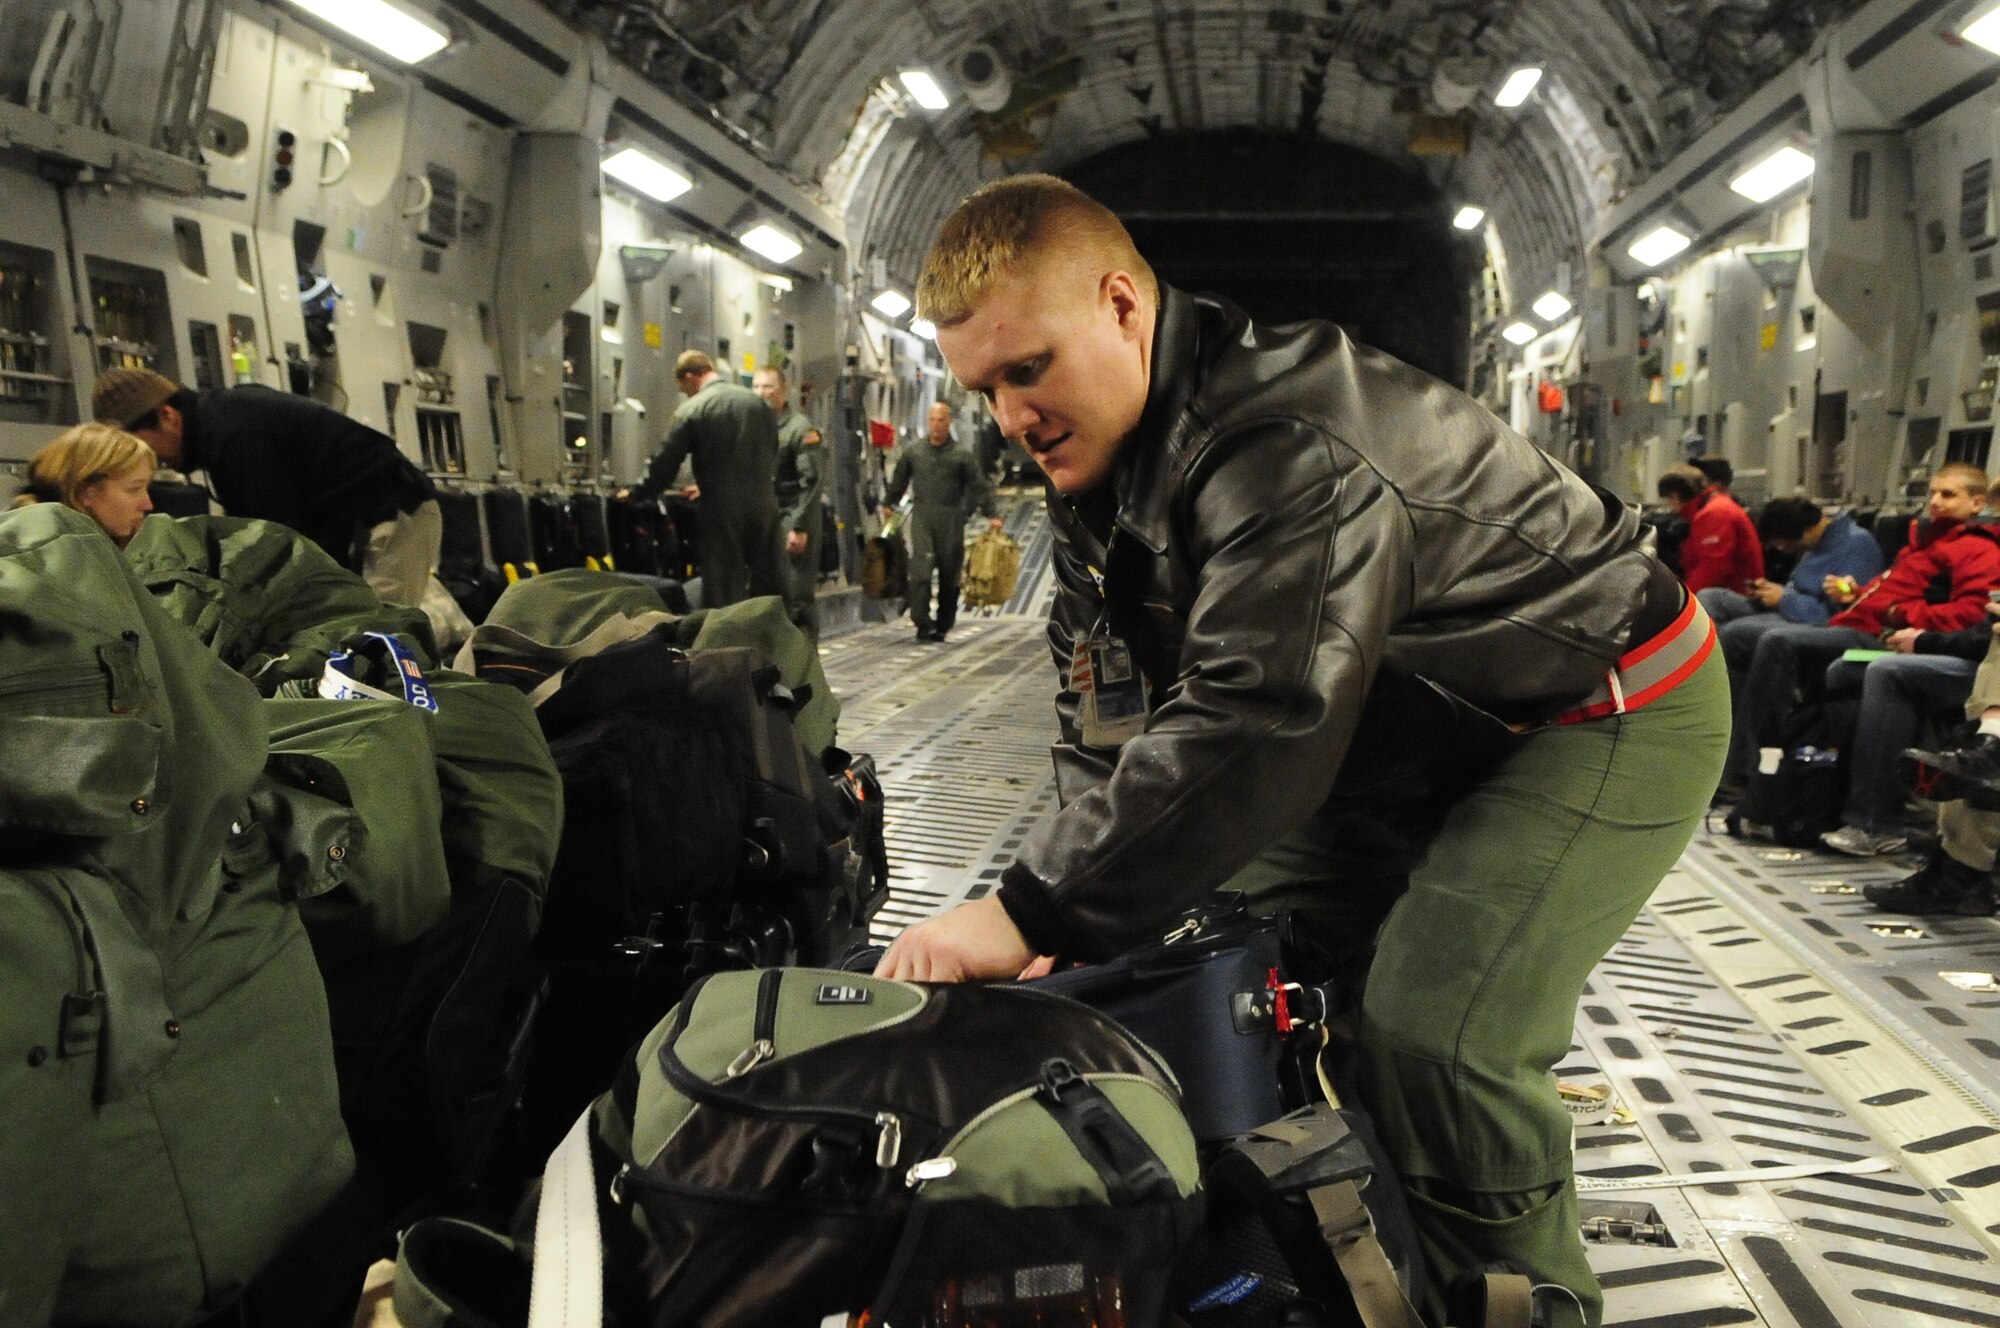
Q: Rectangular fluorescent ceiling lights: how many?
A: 13